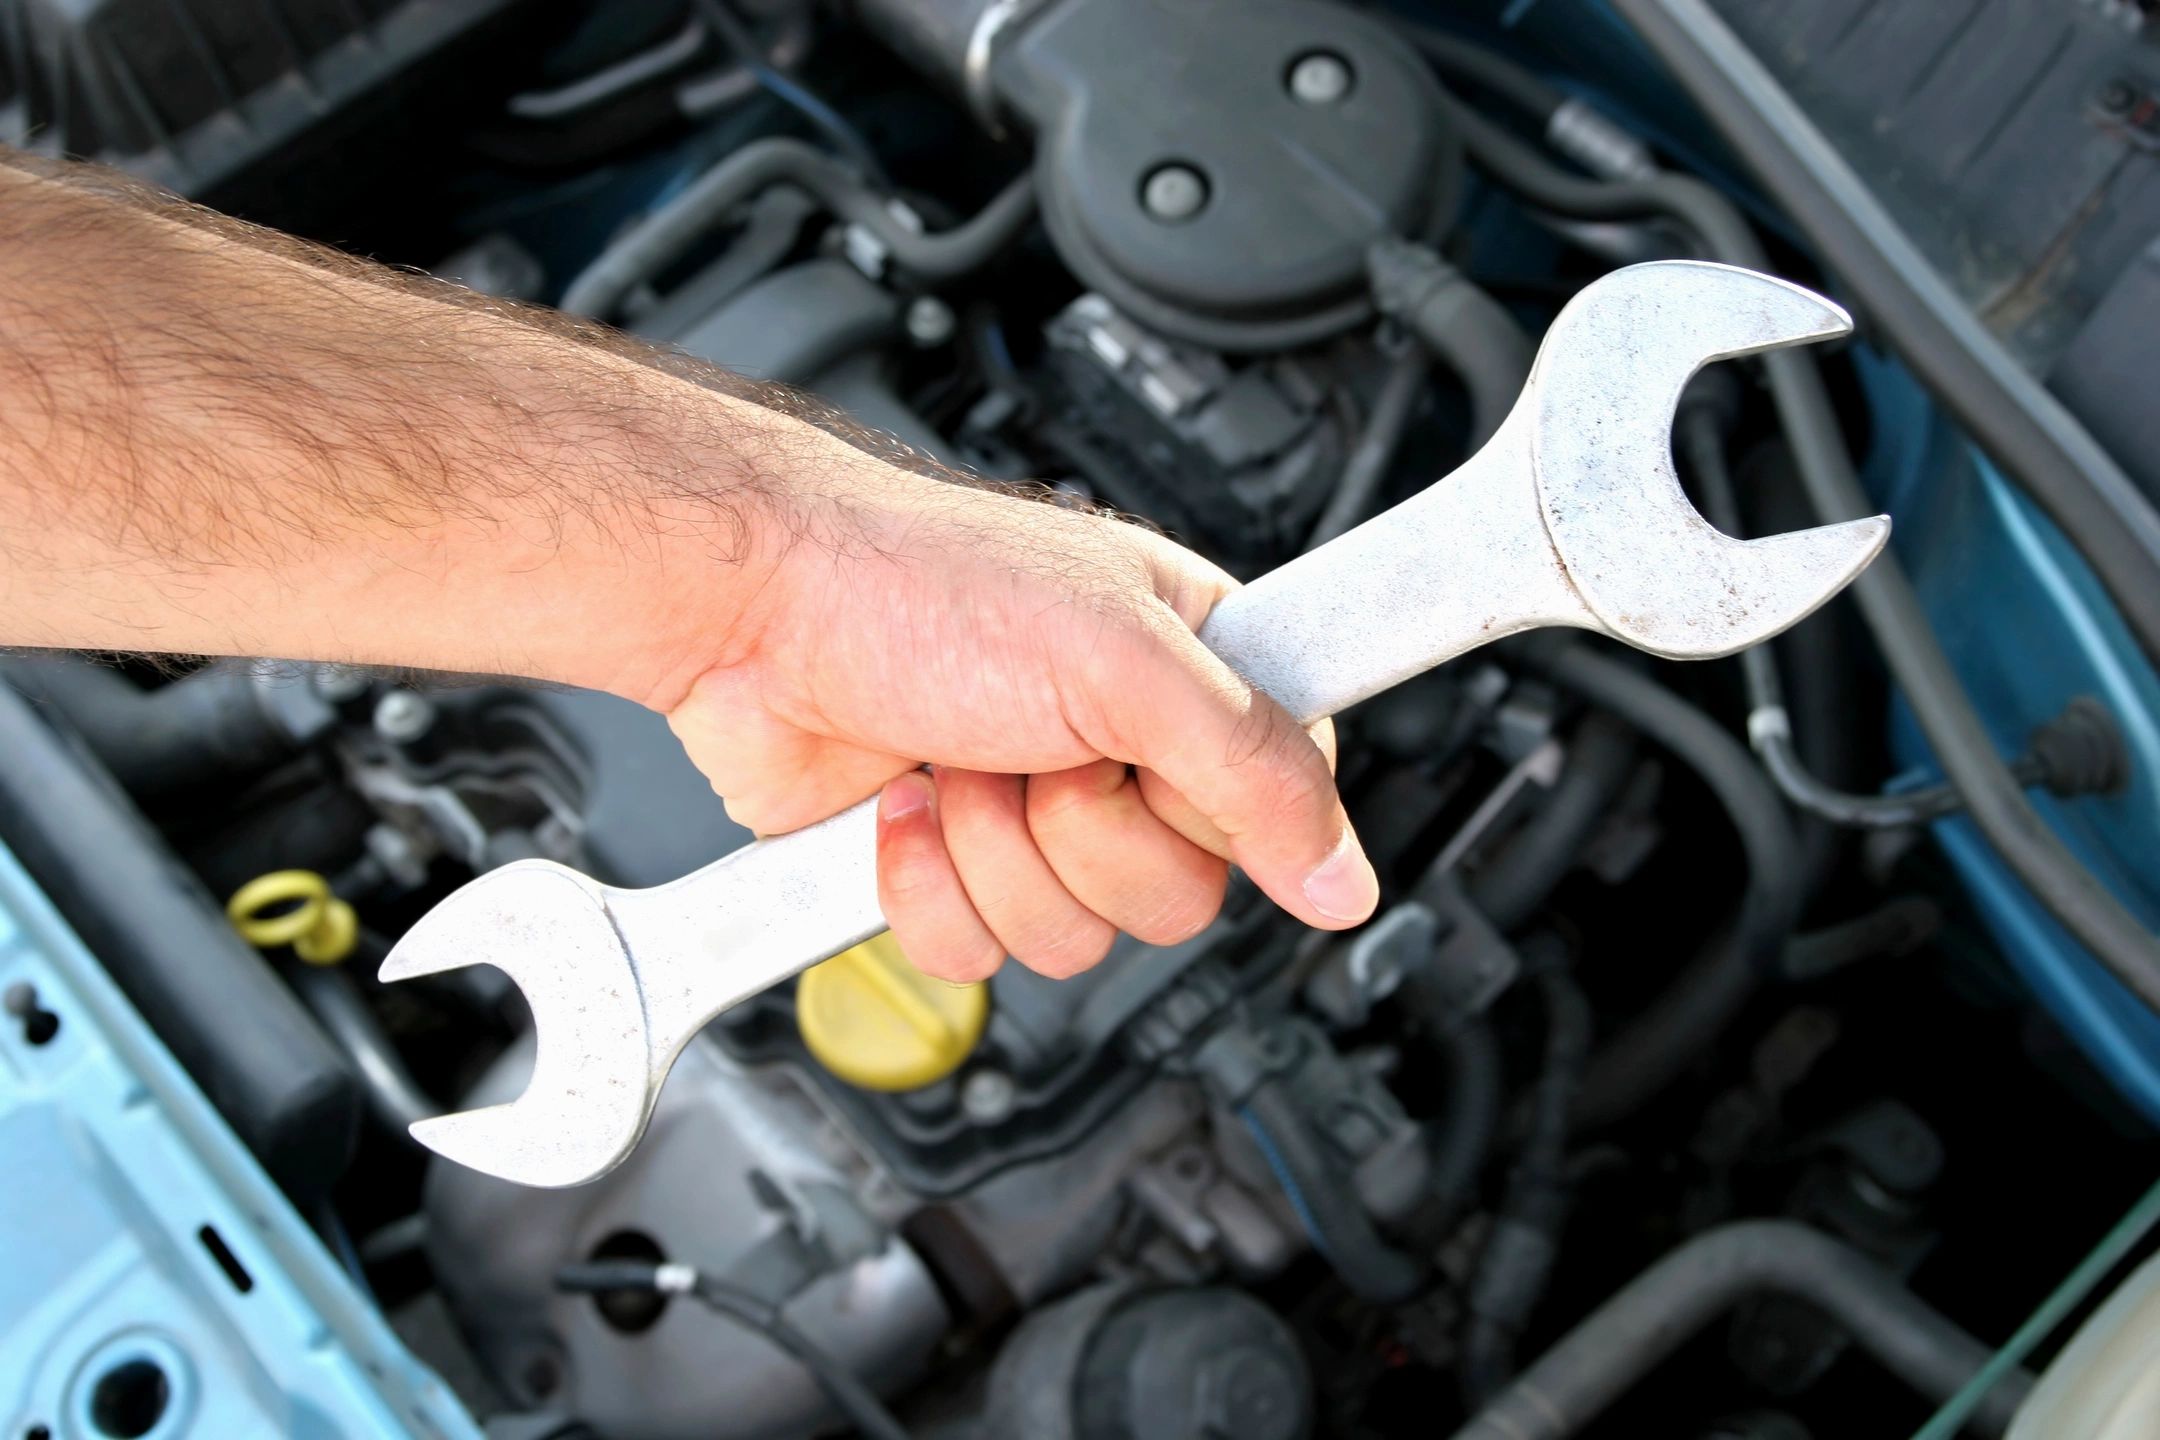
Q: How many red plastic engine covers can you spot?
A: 0